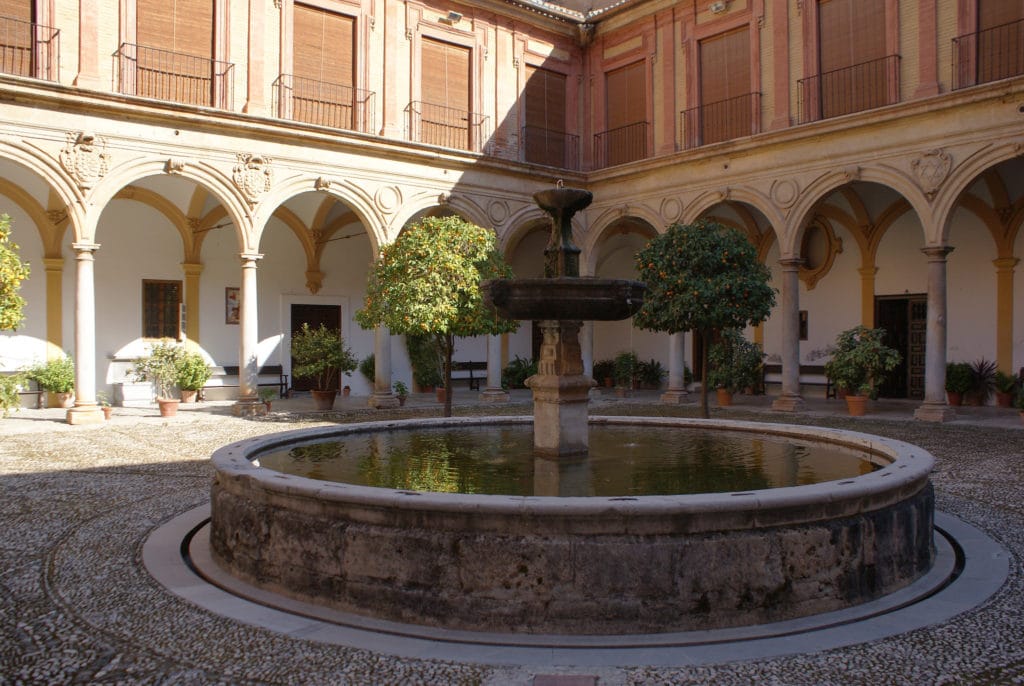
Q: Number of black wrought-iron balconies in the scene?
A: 9